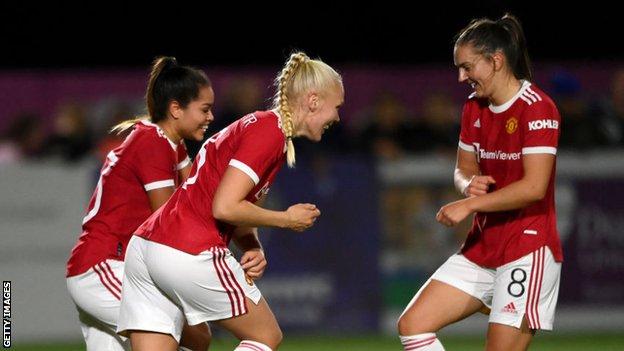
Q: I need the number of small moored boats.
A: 0